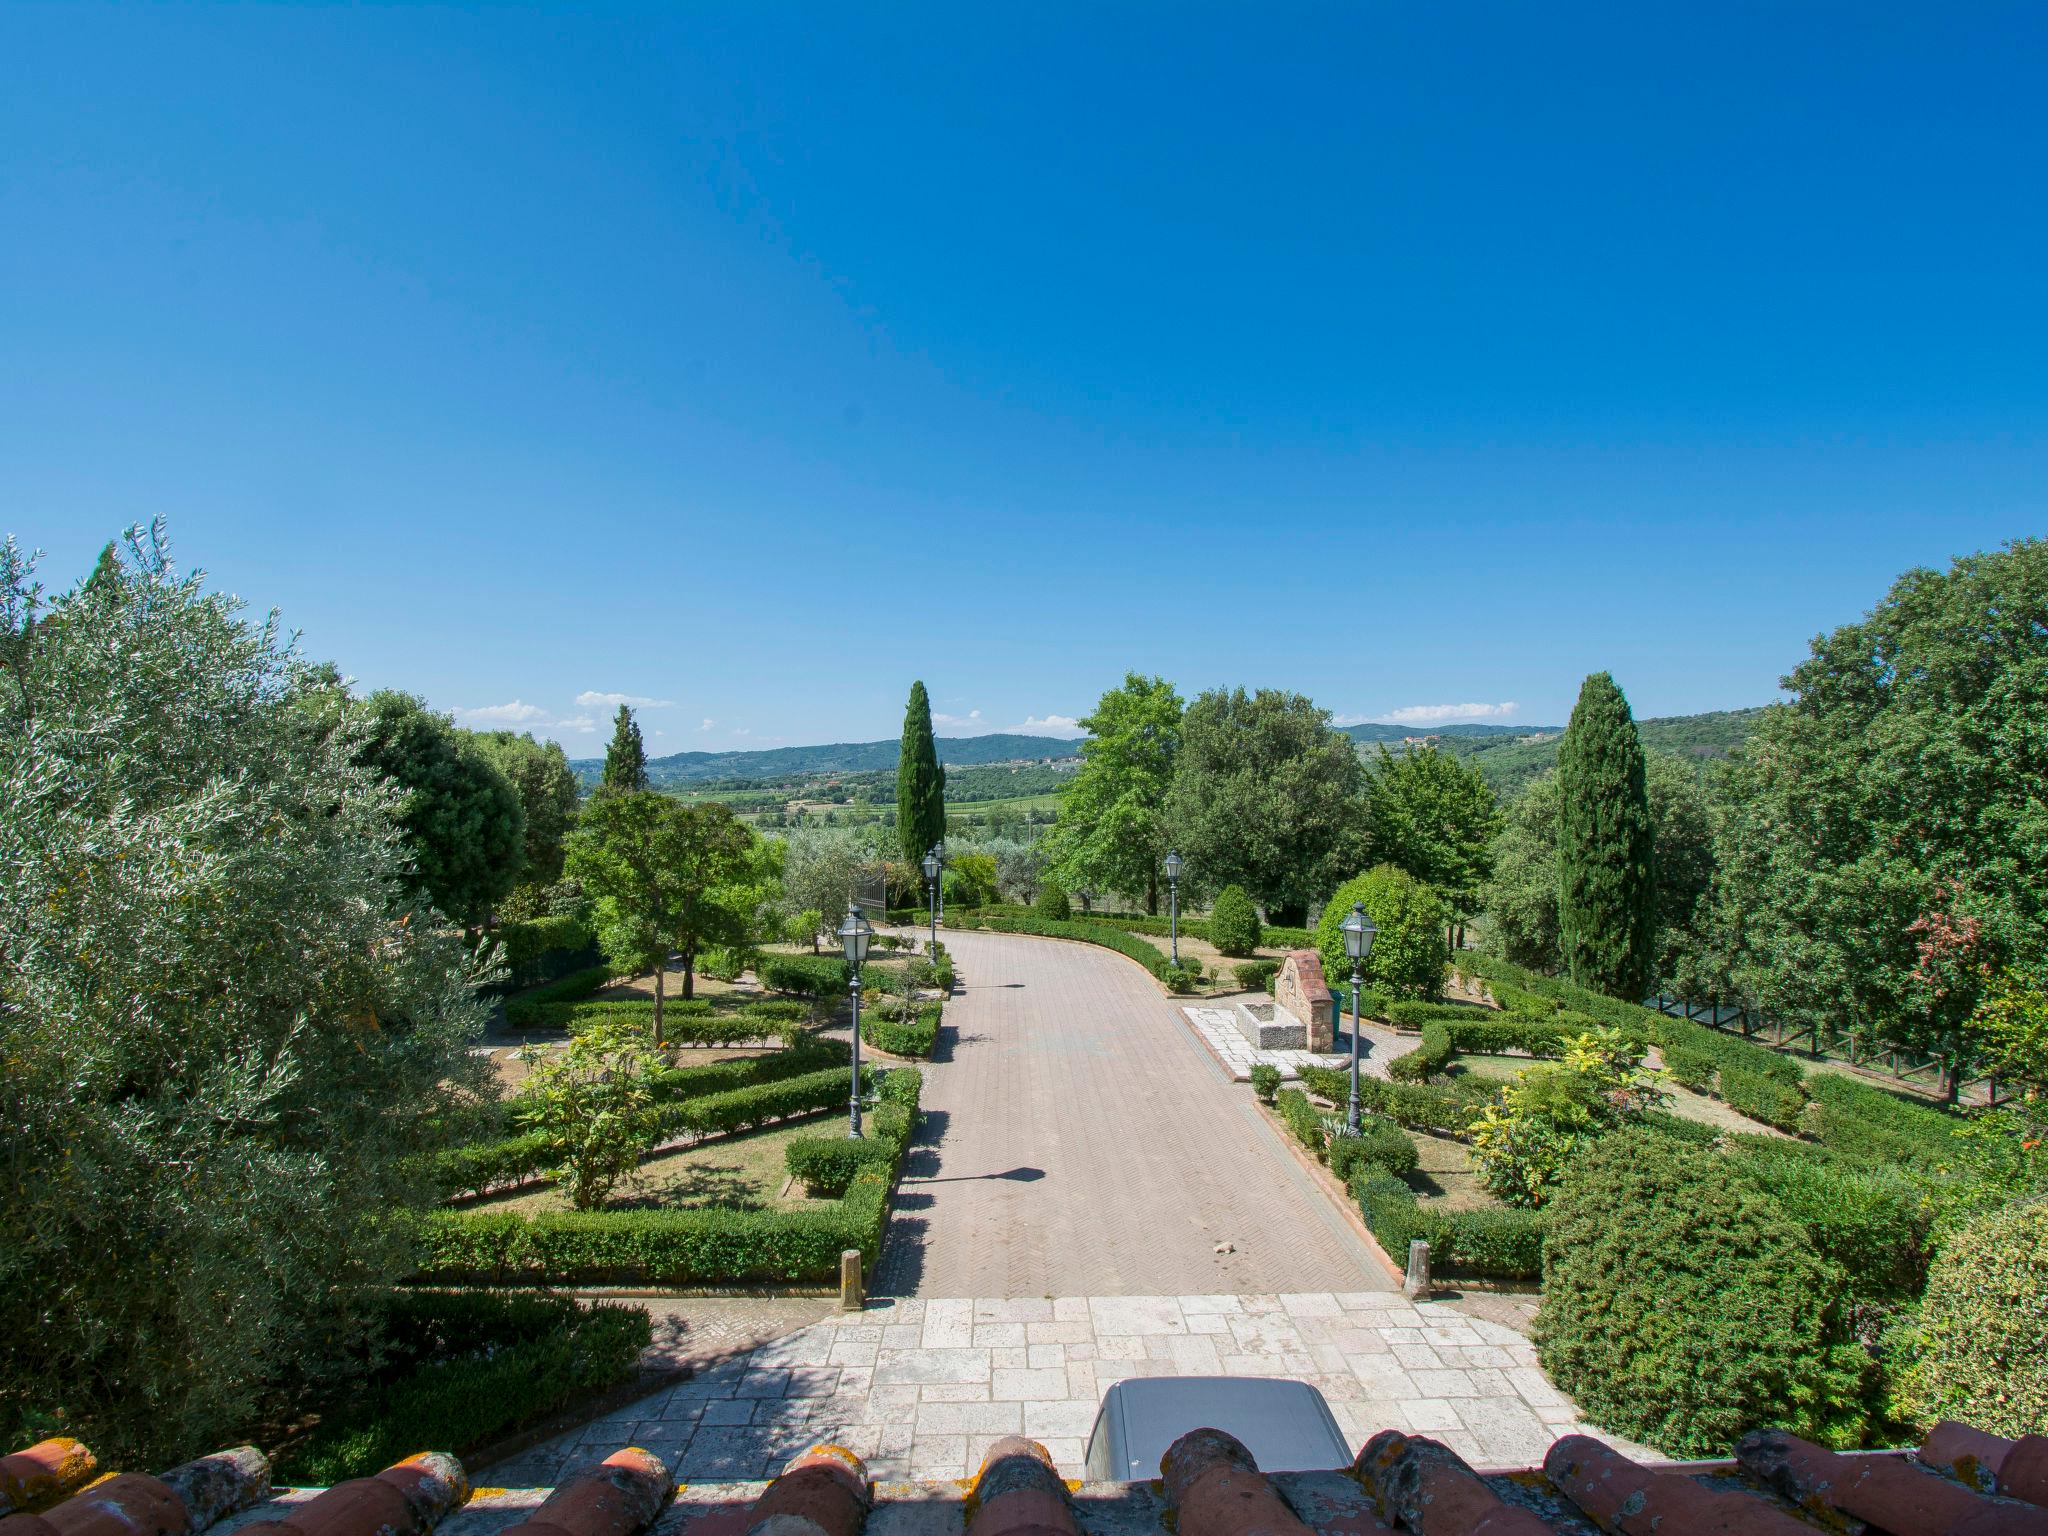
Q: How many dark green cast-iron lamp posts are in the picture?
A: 5